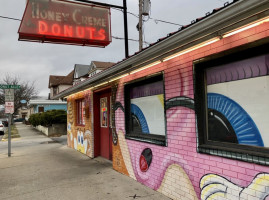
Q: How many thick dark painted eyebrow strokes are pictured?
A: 2